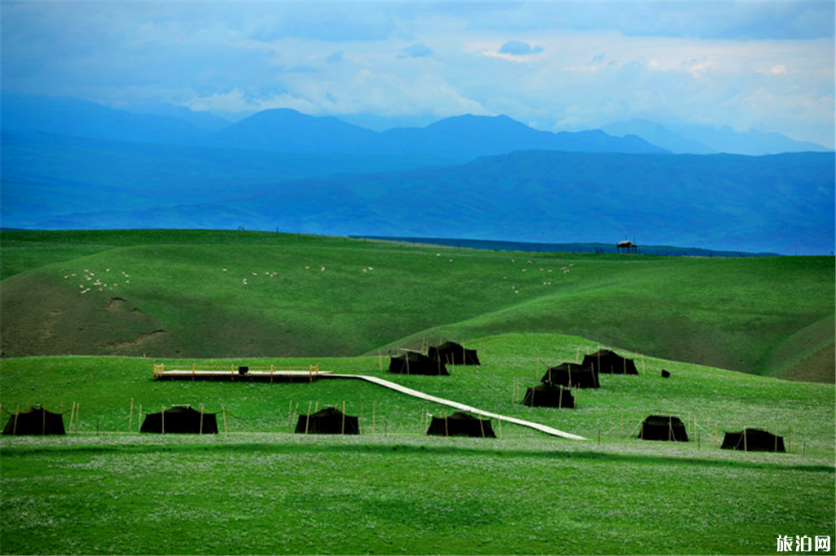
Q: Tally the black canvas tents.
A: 11